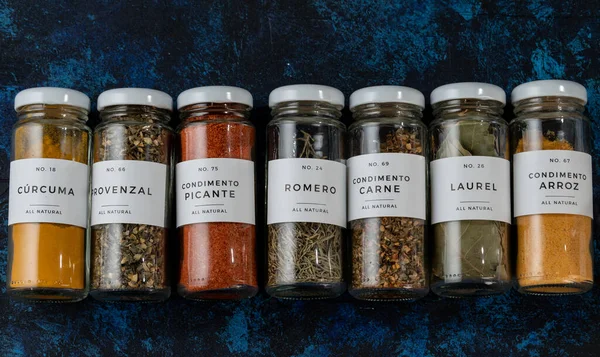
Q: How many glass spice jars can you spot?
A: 7